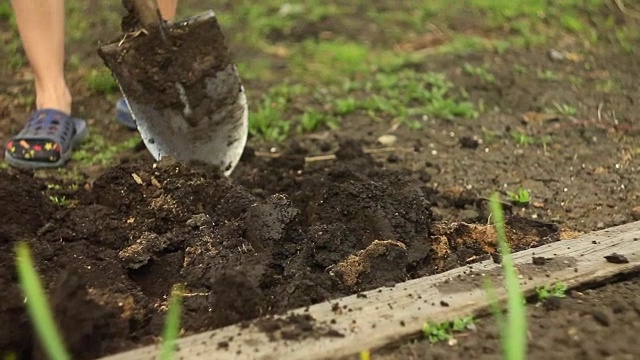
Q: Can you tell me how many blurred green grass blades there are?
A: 4